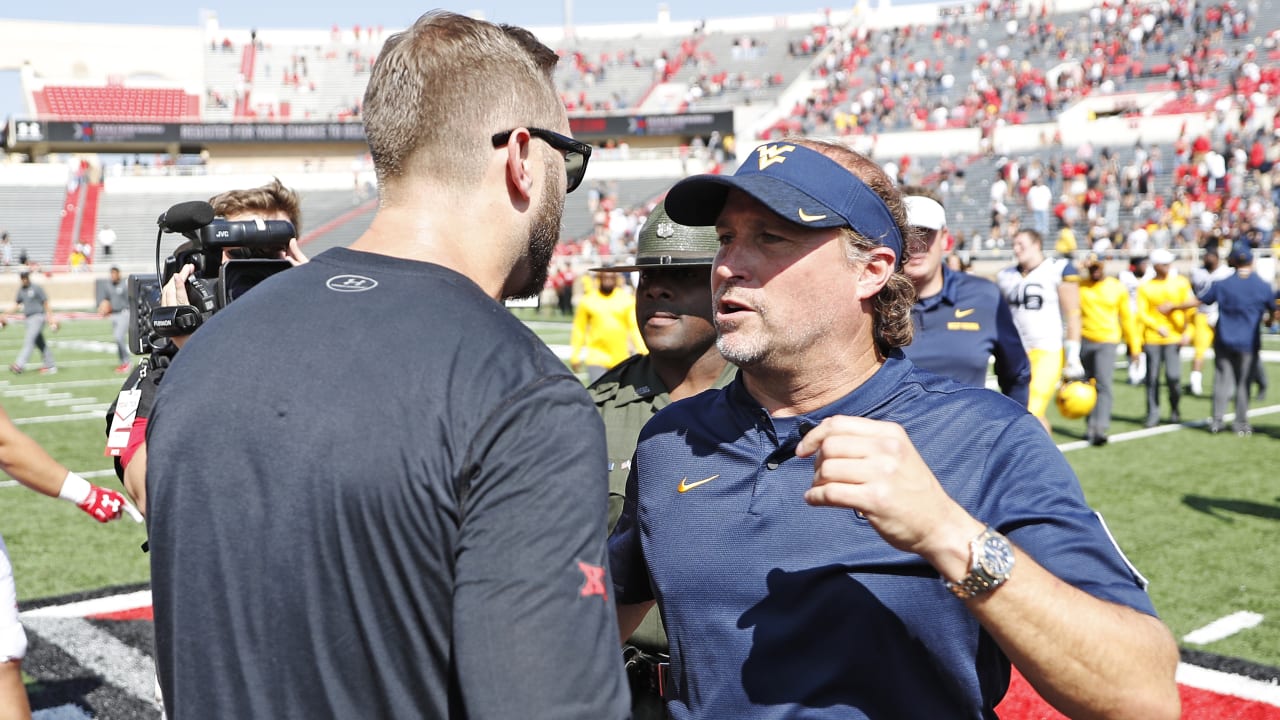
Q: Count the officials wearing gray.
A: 2